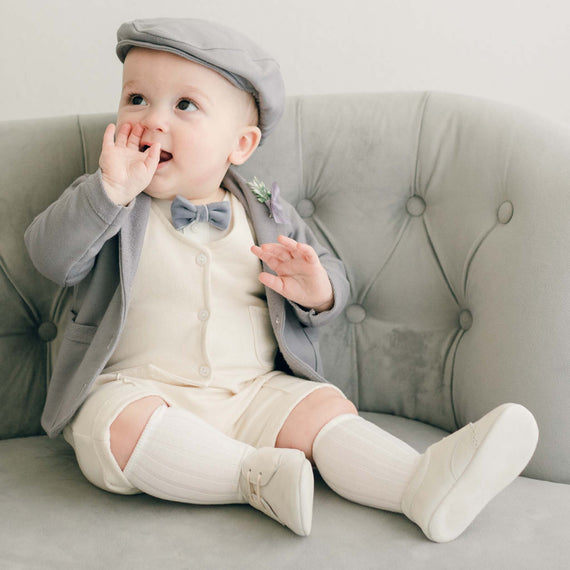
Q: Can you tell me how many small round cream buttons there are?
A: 3